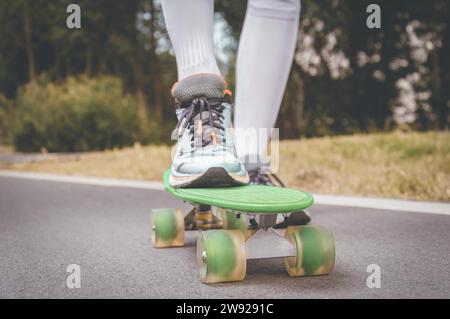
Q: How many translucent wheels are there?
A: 4